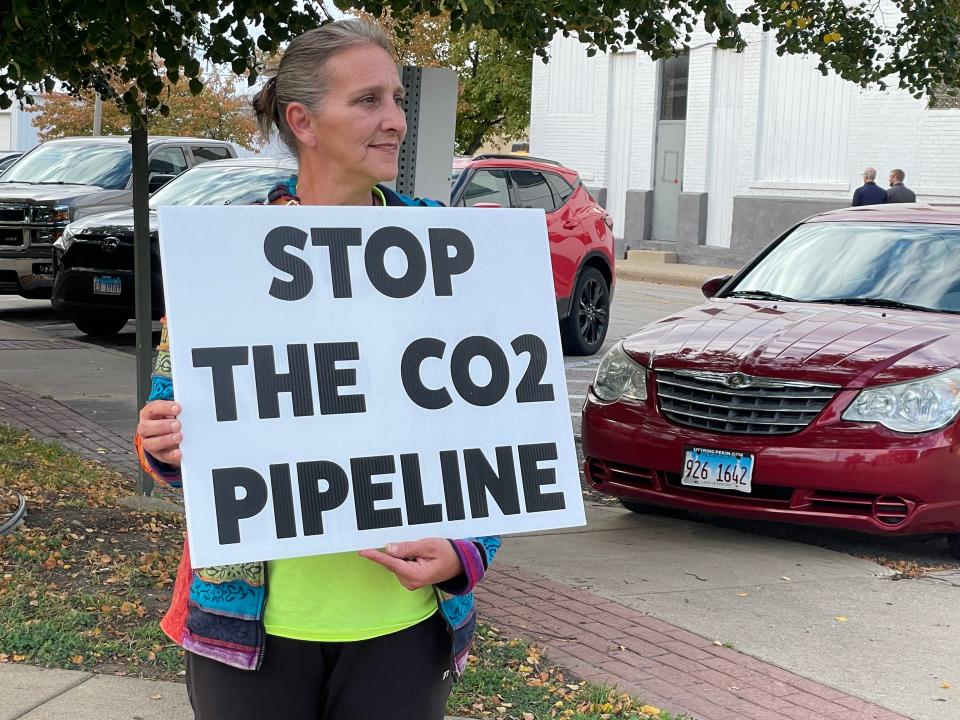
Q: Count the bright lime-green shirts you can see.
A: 1